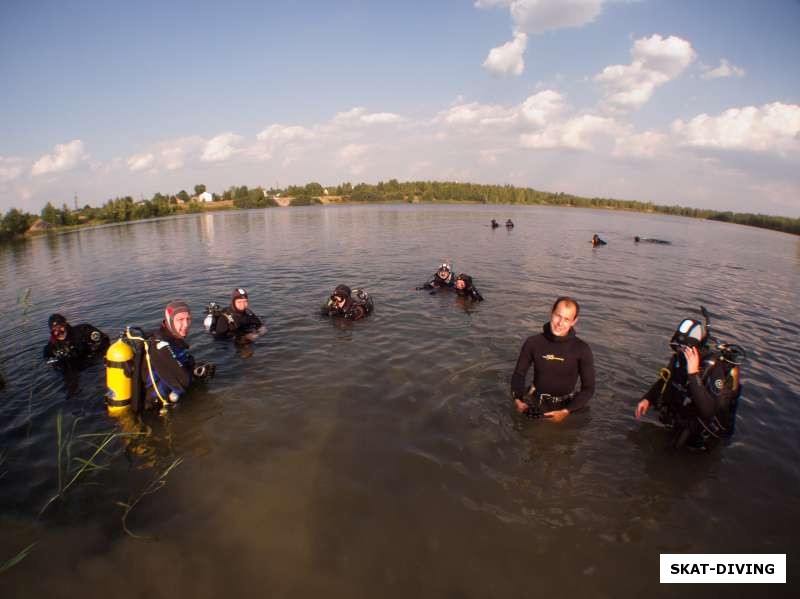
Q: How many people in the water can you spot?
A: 12